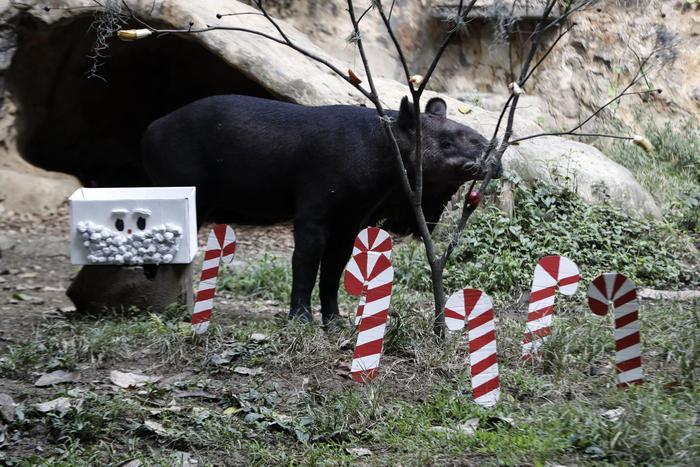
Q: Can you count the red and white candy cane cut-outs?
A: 6